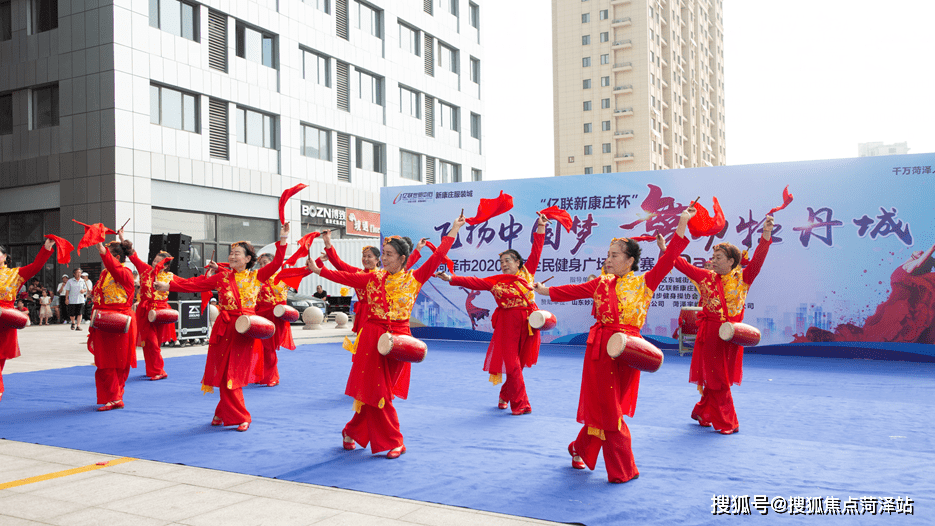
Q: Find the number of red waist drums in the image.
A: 9